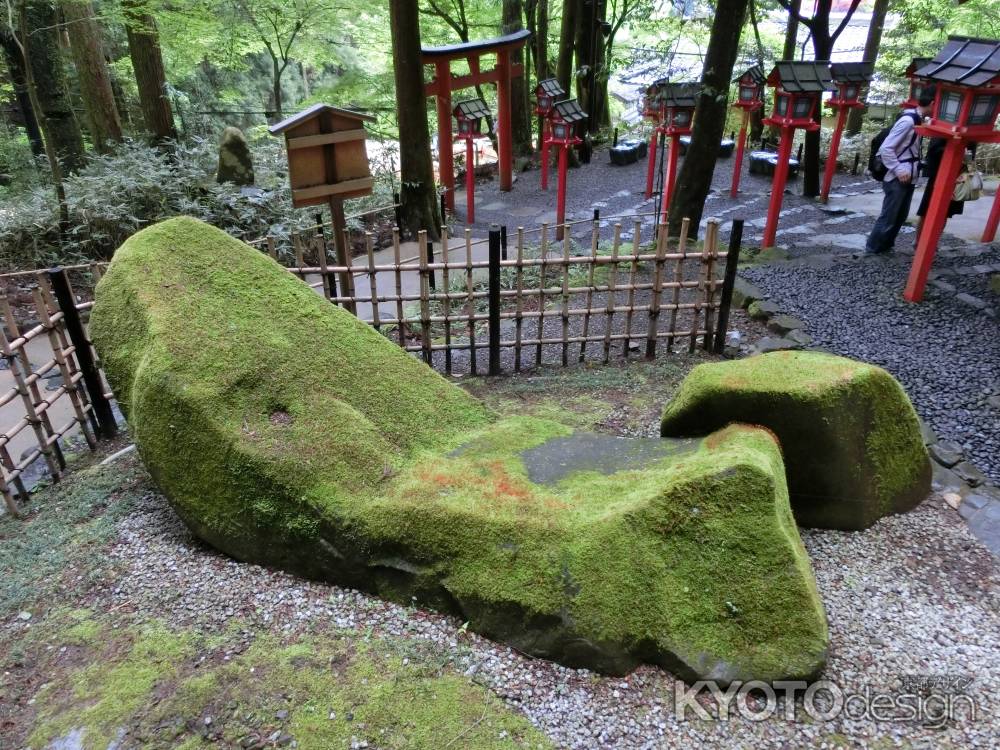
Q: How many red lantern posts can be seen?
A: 11